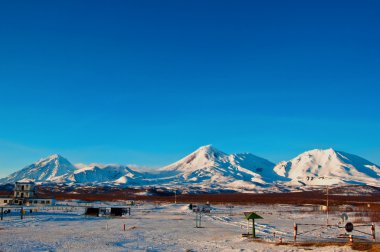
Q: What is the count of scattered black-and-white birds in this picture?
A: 0